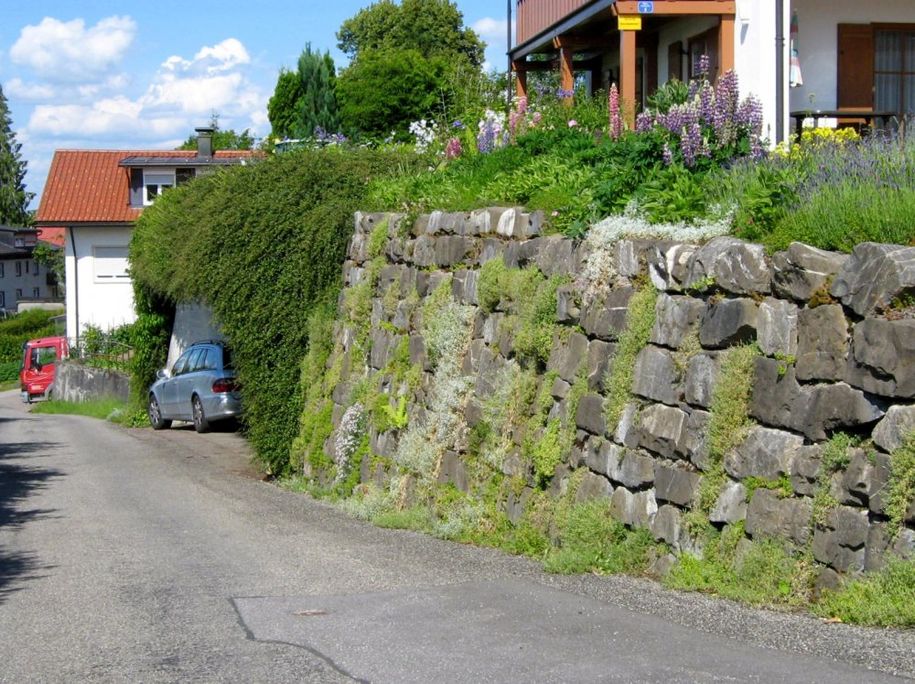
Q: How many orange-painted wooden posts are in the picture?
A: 4